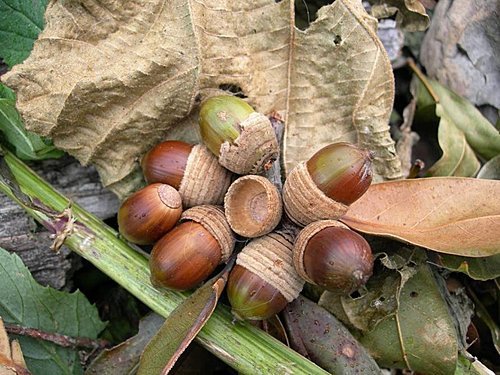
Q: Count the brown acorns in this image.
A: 6